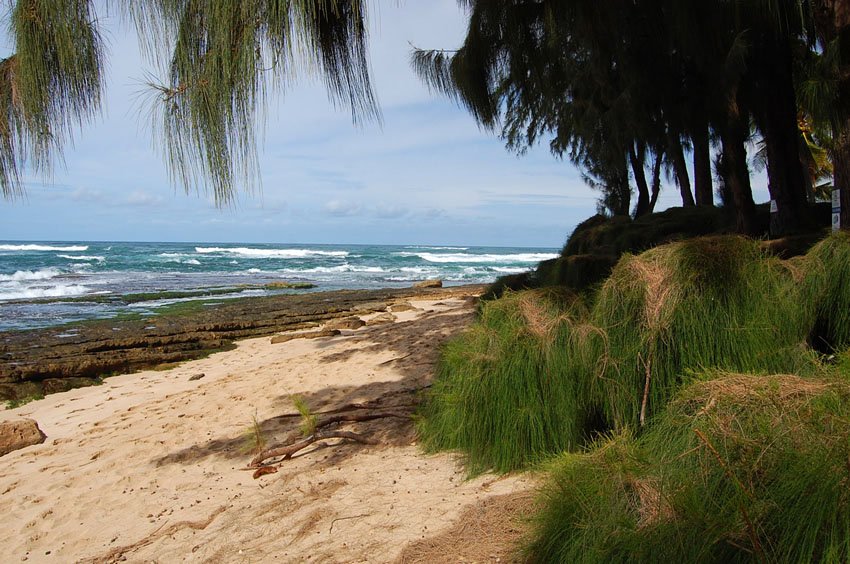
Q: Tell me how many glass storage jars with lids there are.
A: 0